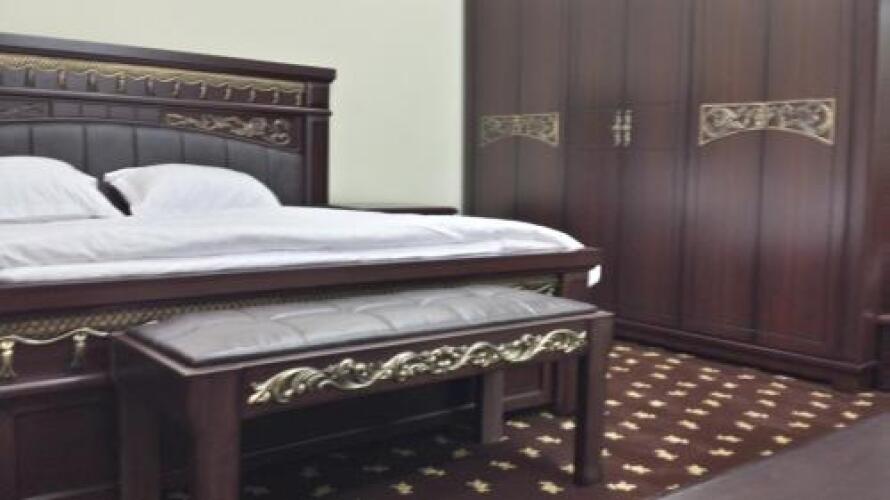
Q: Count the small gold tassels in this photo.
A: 13